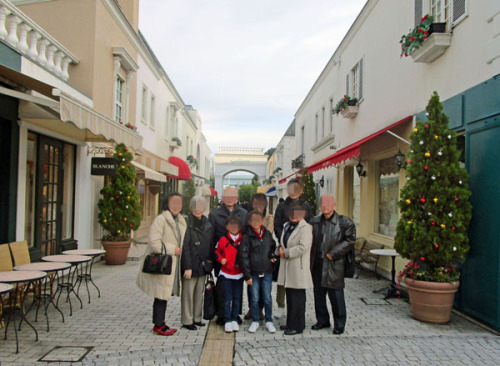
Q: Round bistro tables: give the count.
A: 6